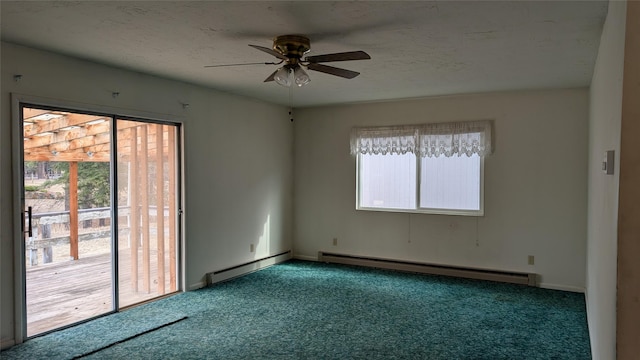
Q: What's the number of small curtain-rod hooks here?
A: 3